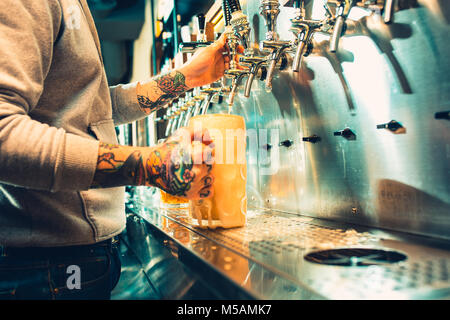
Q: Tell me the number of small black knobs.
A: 6